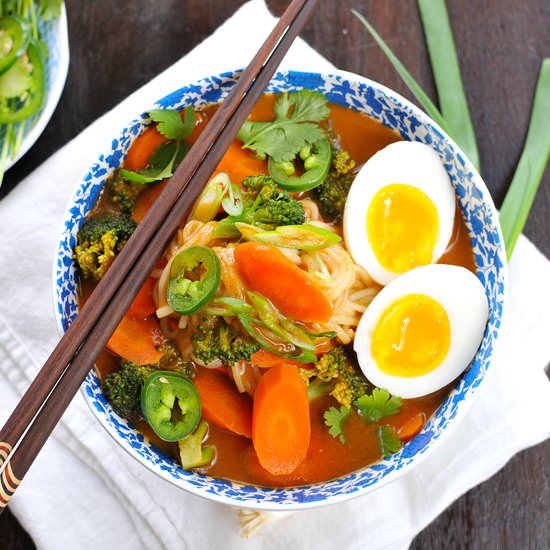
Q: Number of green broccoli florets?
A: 7